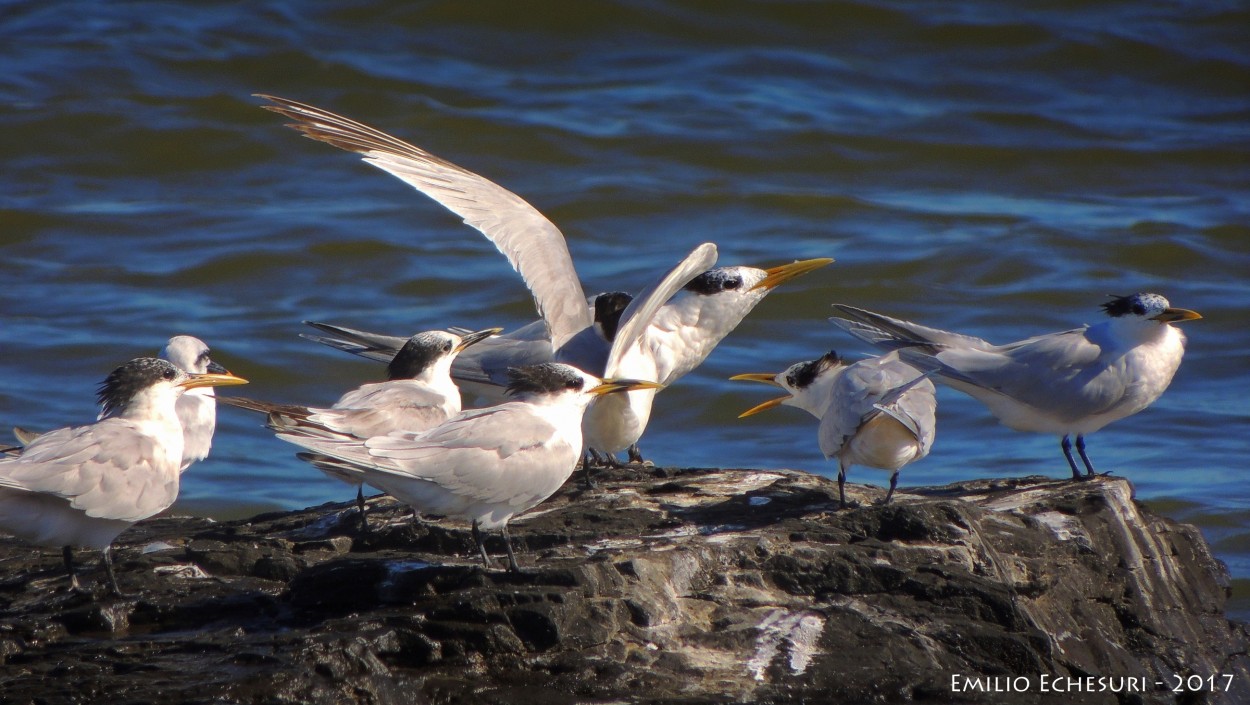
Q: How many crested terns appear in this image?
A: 8